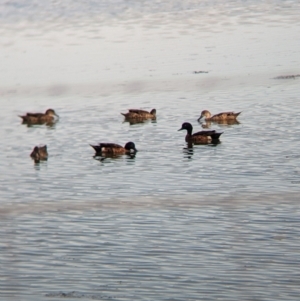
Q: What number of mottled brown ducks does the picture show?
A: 4